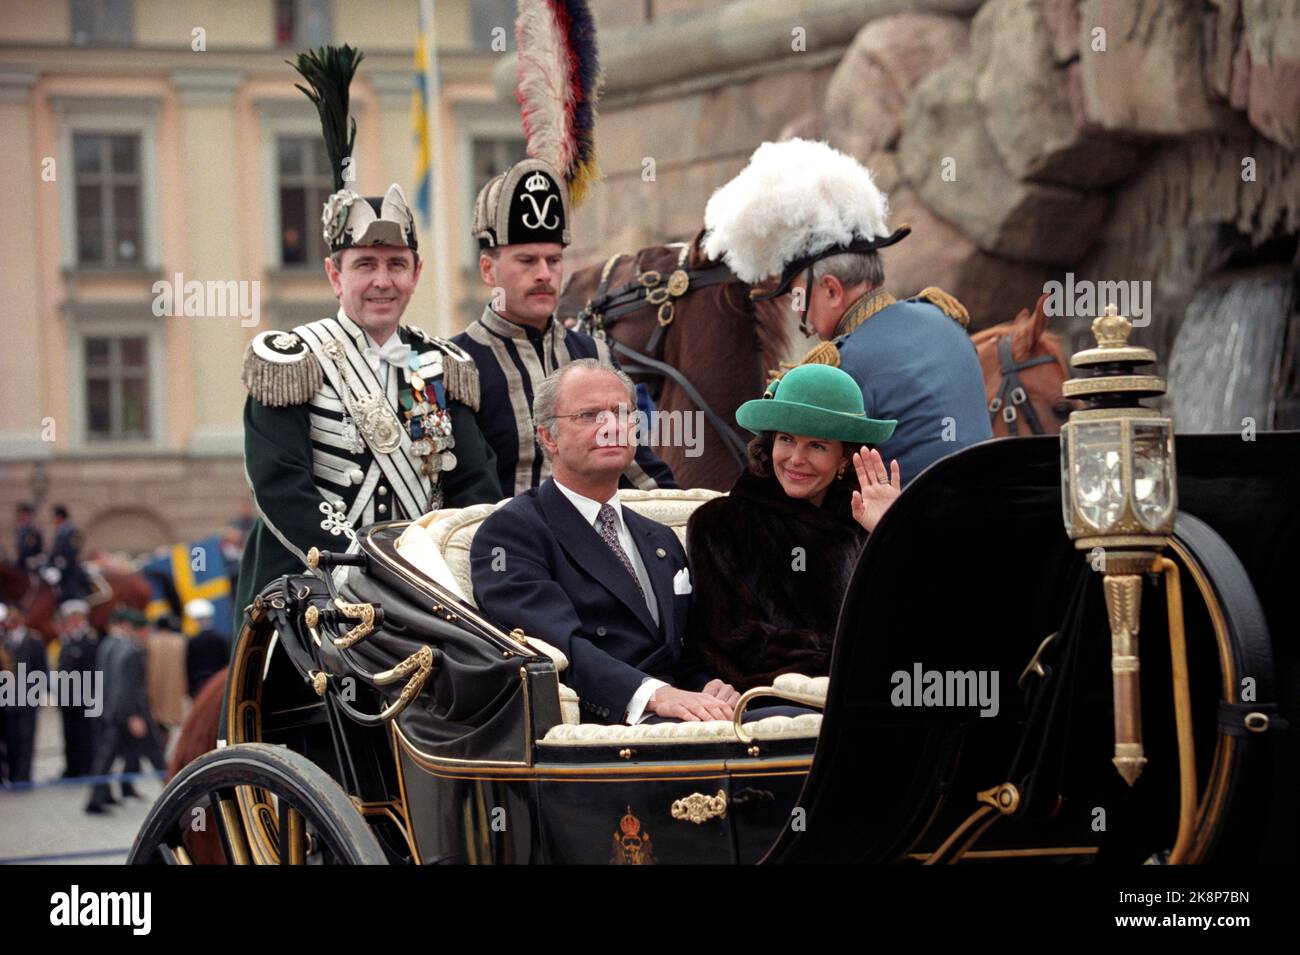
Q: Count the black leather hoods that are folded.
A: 1